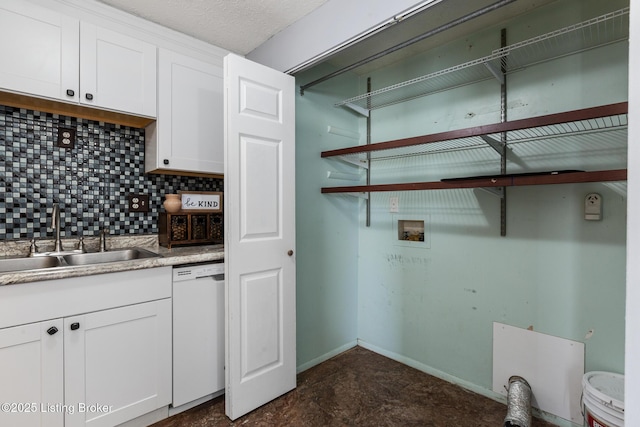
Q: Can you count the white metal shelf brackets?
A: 6